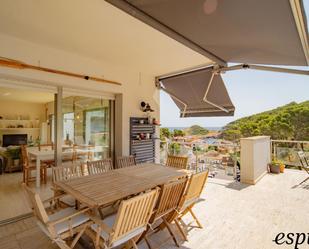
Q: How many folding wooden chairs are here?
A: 8